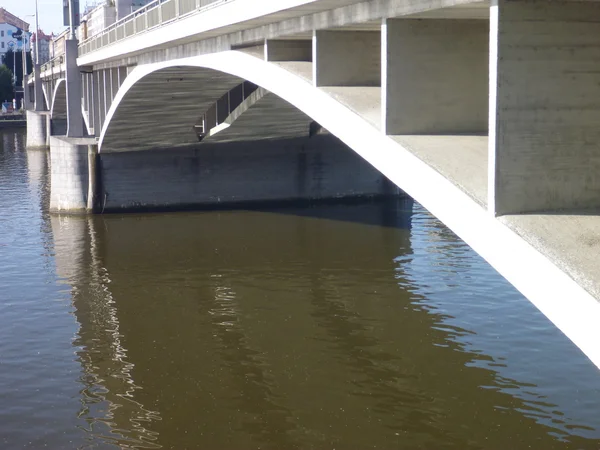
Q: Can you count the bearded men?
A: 0